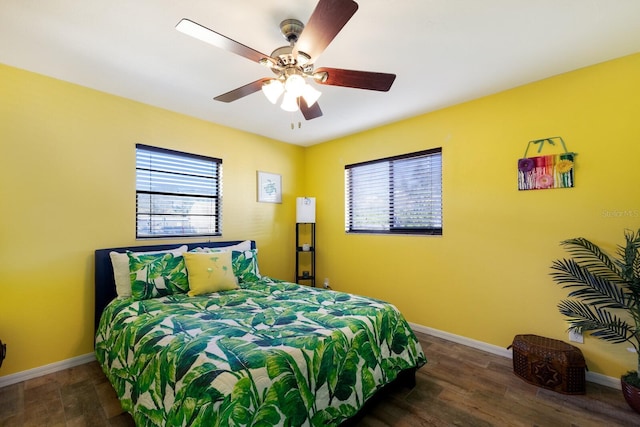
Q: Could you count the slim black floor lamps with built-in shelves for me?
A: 1